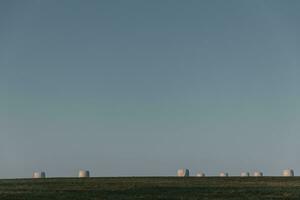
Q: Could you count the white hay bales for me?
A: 8